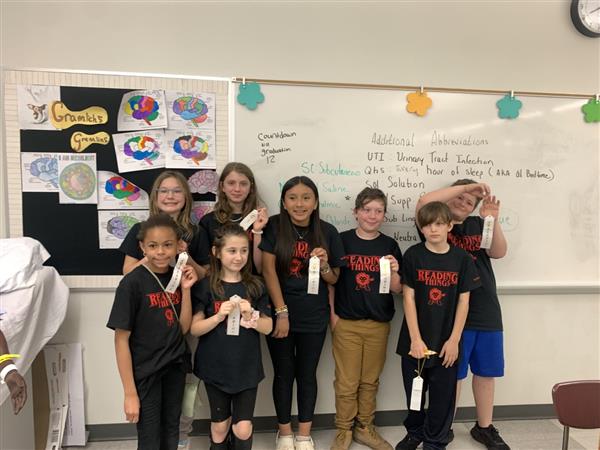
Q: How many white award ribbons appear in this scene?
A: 7